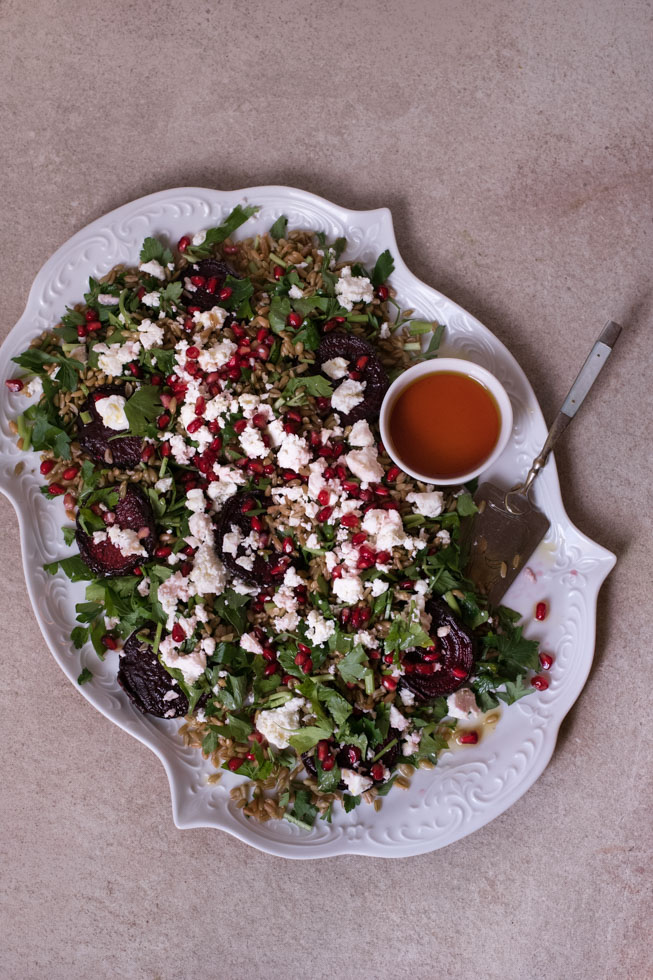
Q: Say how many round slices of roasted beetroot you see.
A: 8